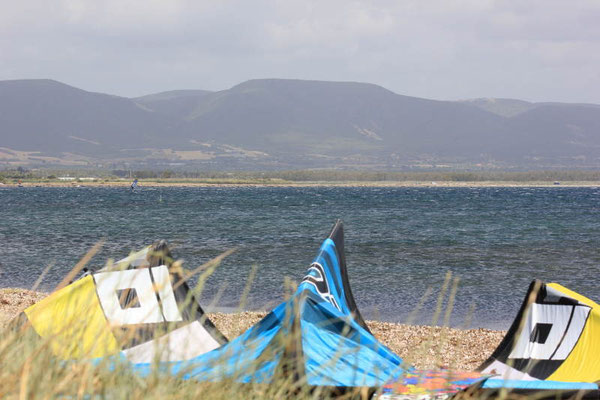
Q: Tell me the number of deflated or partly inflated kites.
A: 3